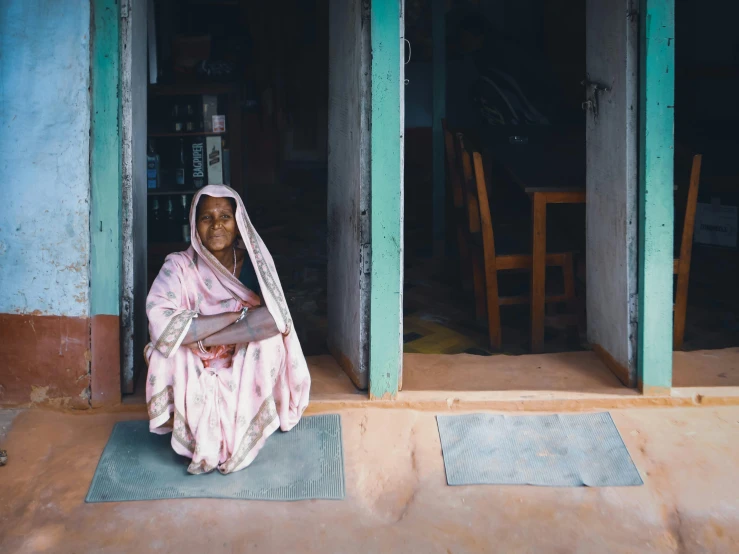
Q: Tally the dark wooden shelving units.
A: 1